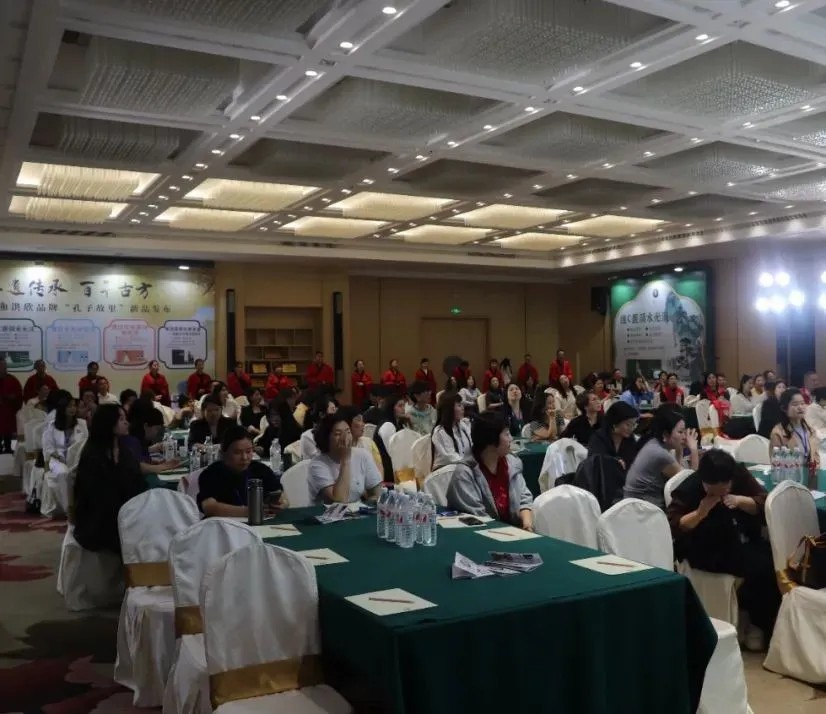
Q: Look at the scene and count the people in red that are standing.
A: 15